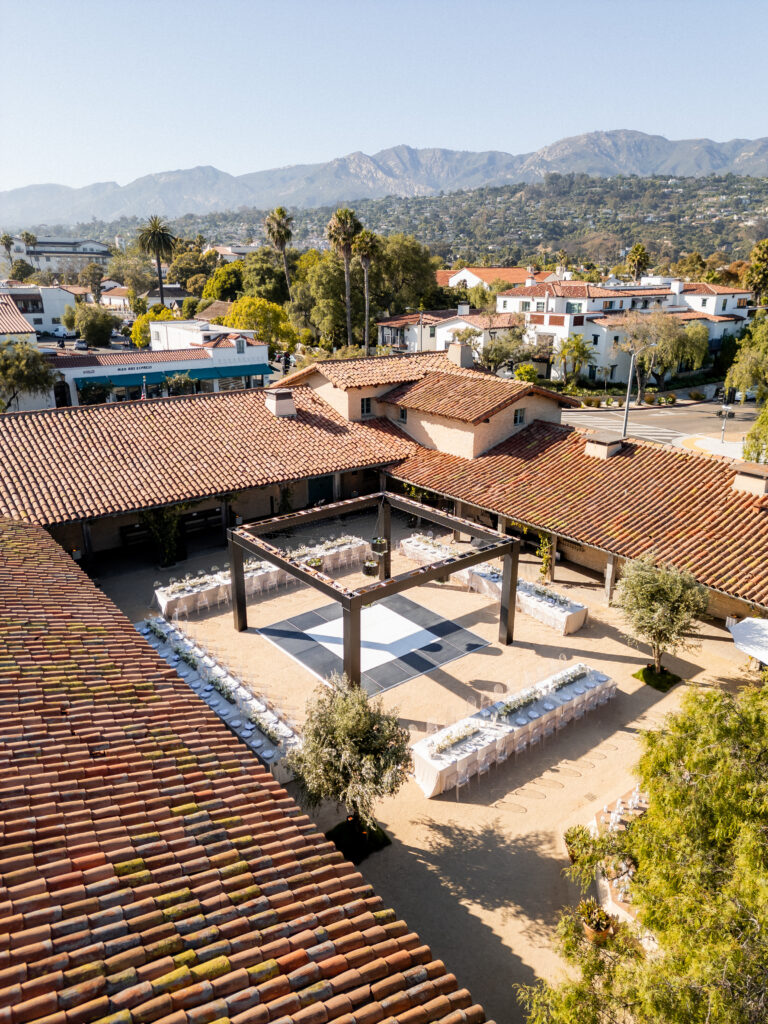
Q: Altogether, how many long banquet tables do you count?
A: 4